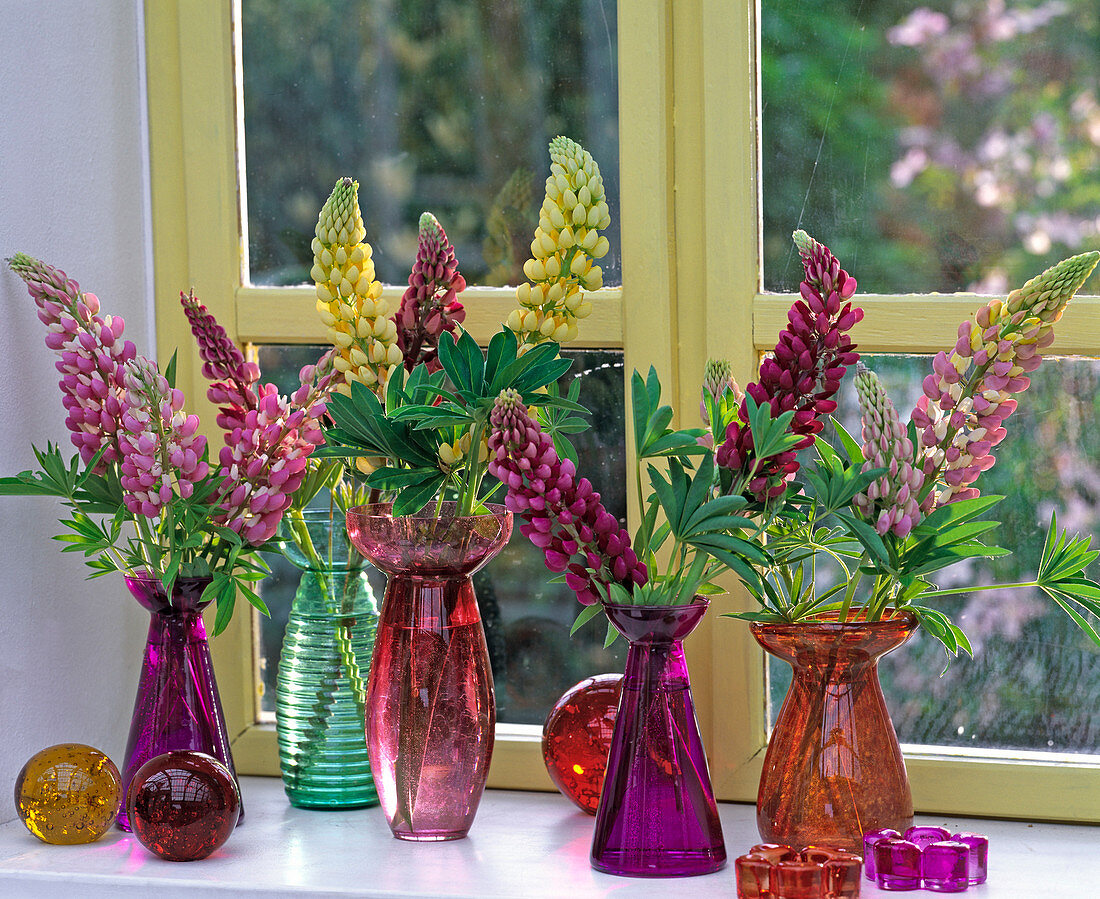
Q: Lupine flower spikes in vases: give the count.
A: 12